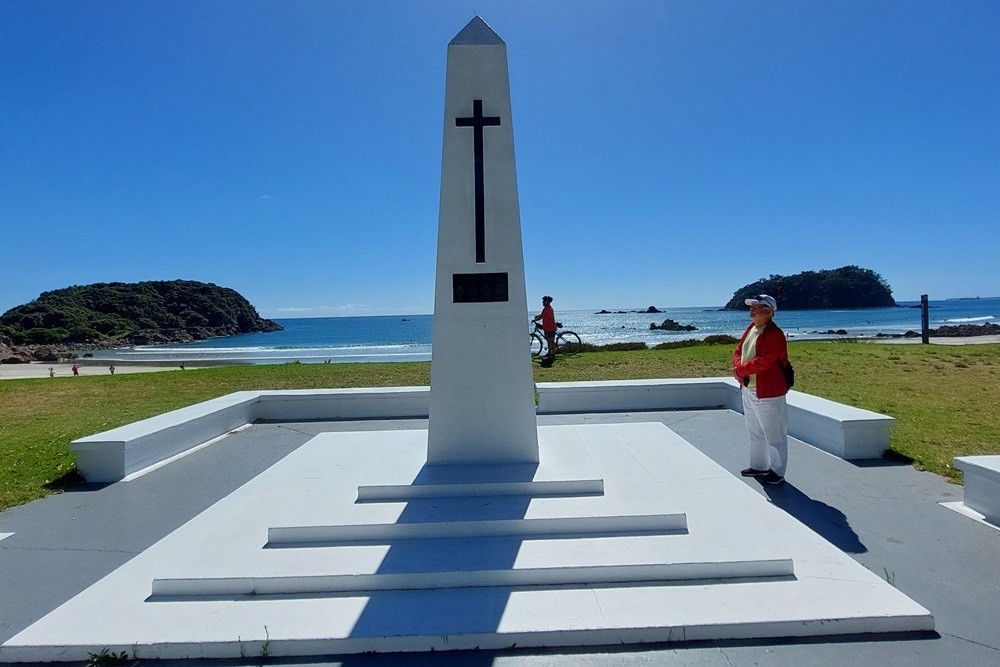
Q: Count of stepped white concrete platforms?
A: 4